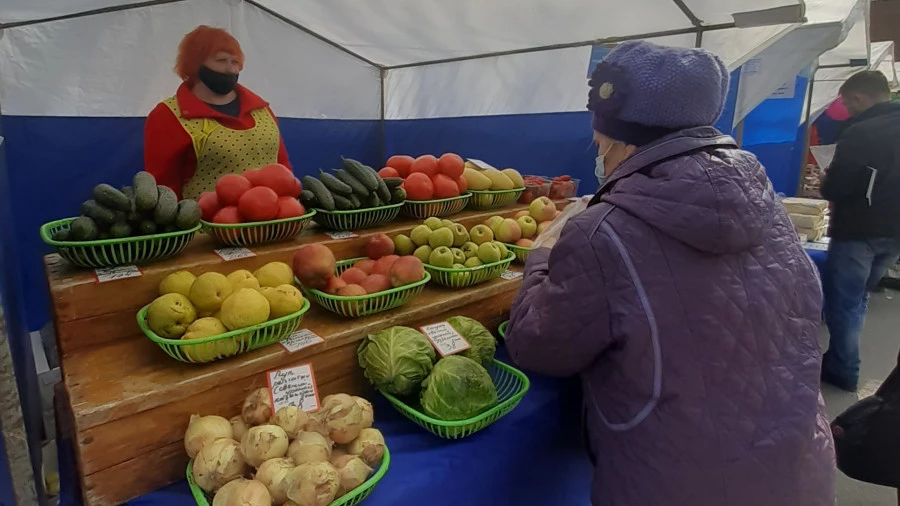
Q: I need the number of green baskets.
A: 12